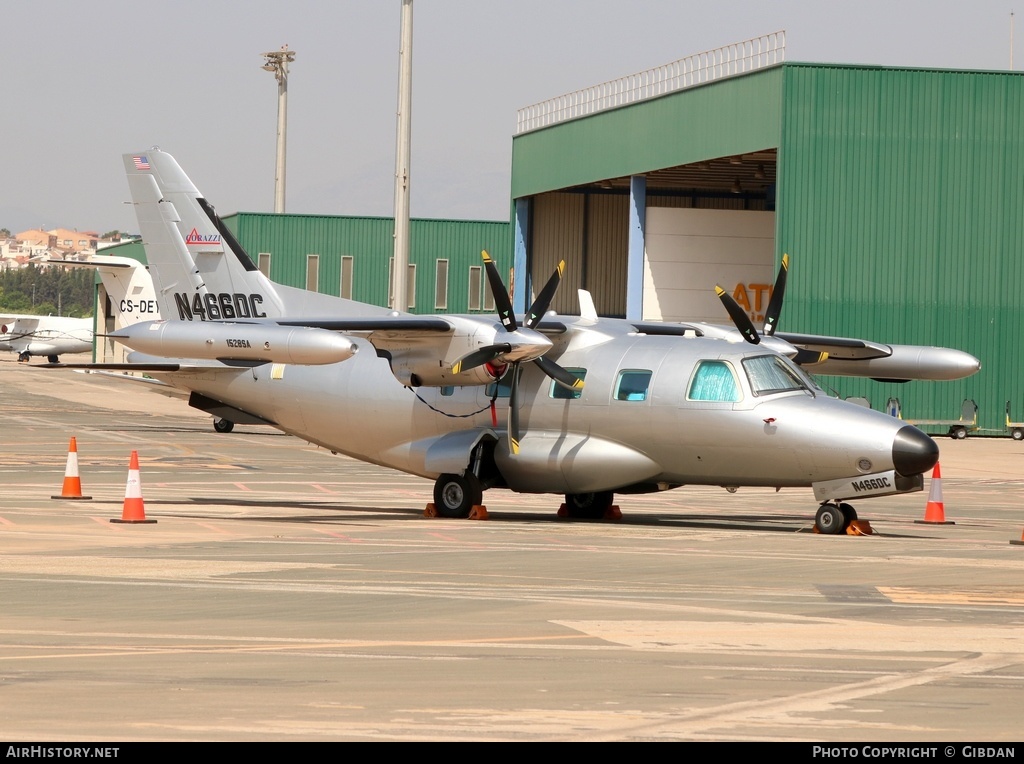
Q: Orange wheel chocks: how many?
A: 6